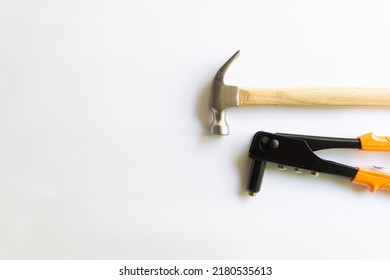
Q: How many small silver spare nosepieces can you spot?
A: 3